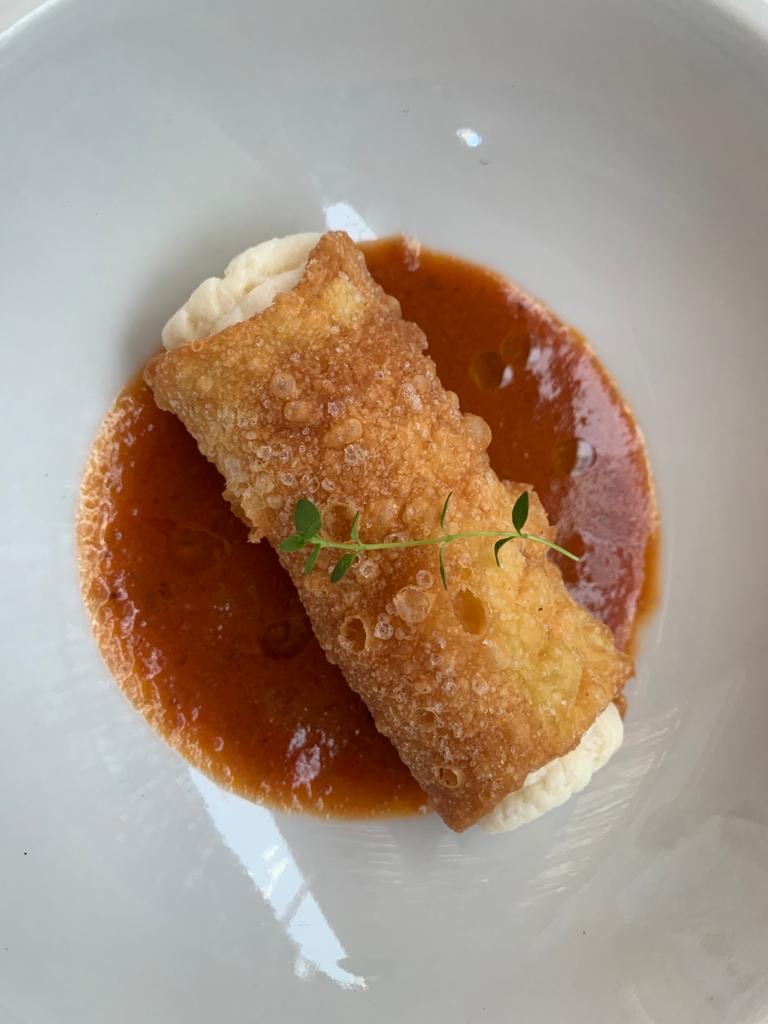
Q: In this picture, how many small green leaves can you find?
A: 9